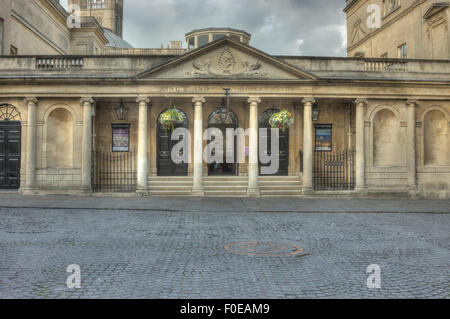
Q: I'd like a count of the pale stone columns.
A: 8